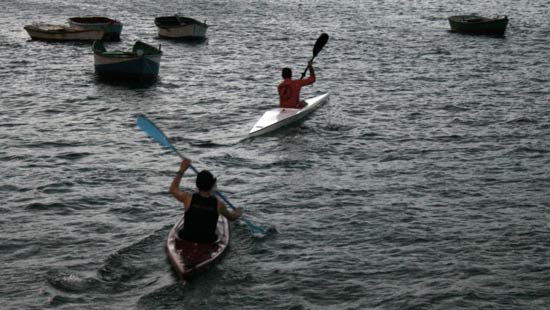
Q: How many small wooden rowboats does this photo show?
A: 5